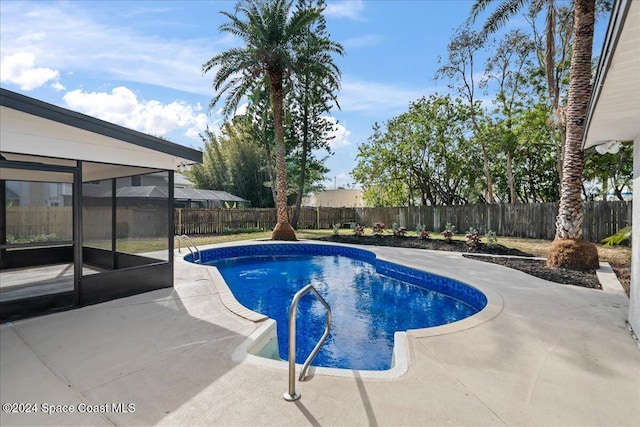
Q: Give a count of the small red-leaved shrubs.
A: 6